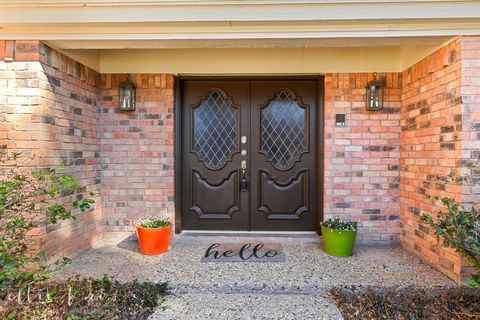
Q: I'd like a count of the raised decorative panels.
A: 2